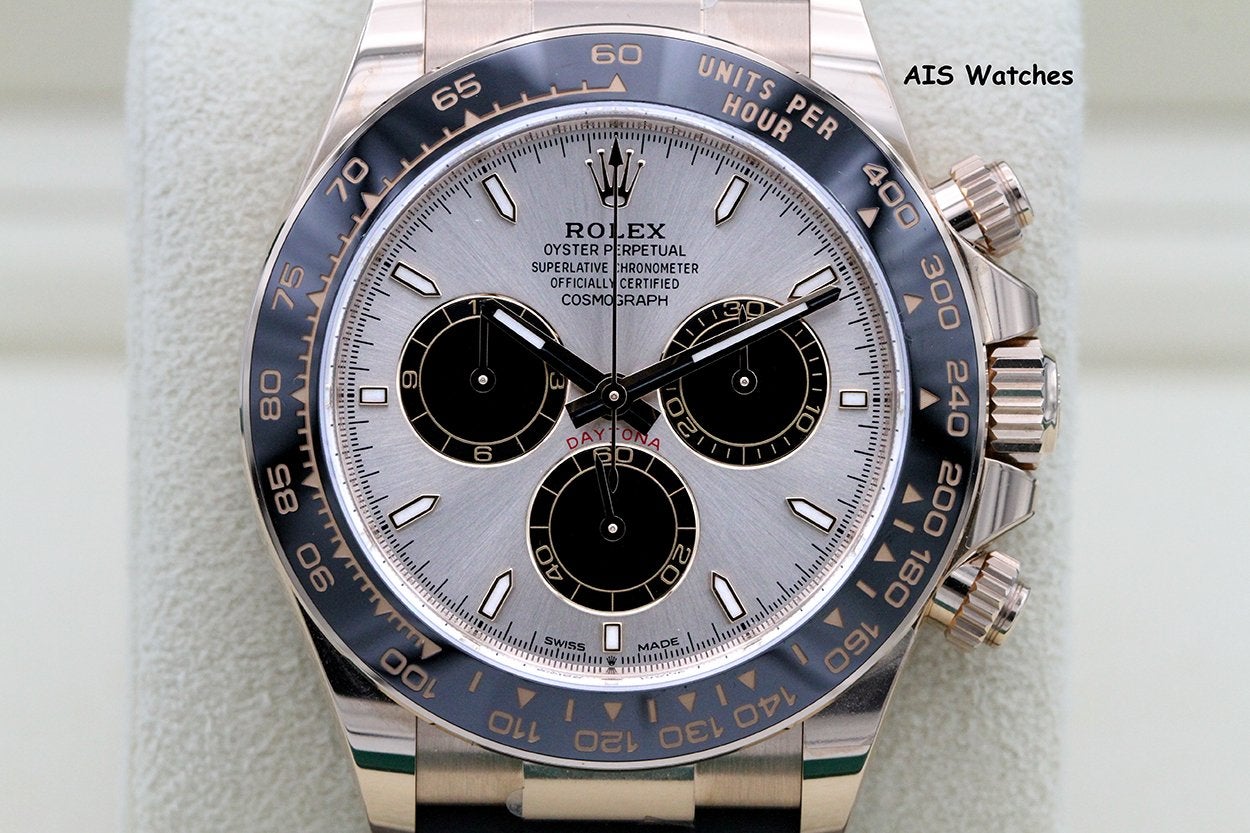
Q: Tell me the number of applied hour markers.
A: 11